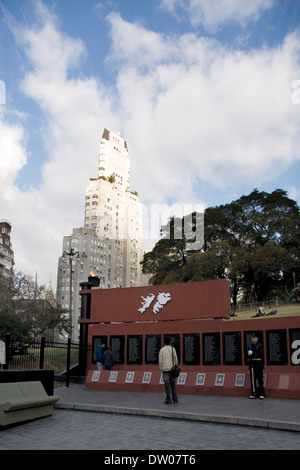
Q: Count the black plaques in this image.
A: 11